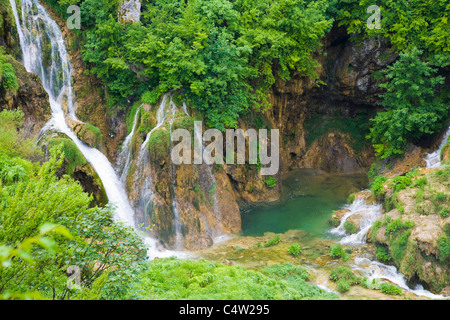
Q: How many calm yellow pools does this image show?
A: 0